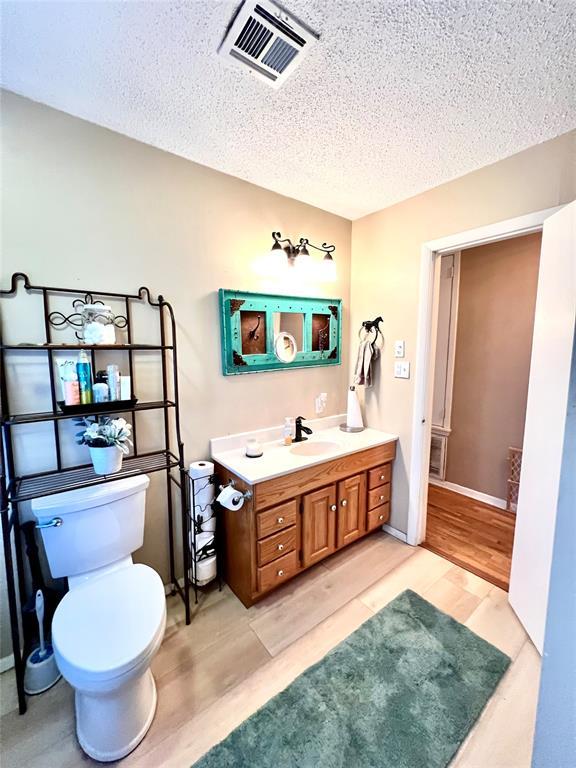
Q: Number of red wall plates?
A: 0